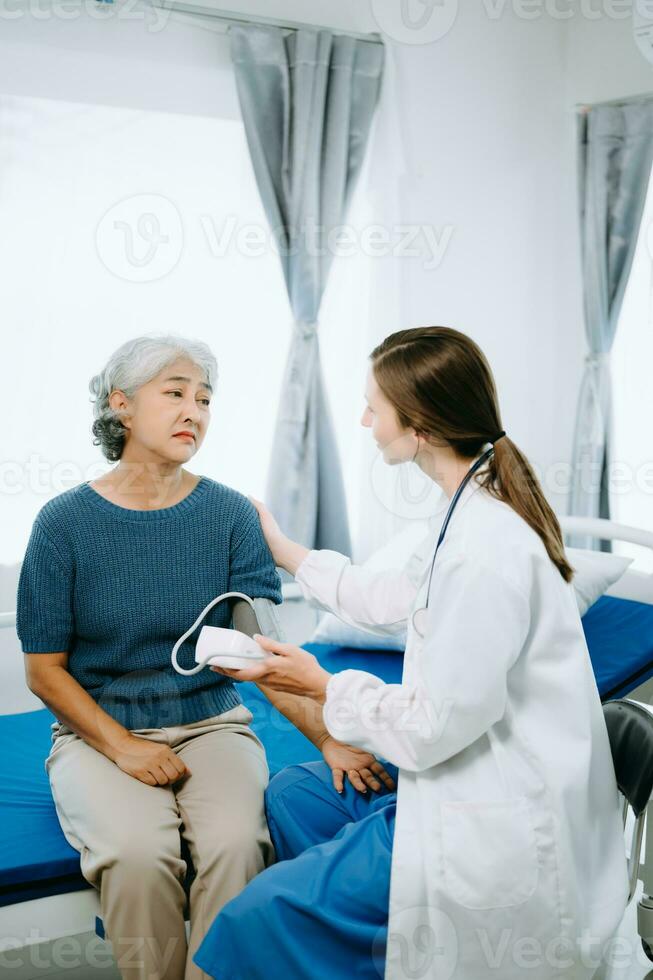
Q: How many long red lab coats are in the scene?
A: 0